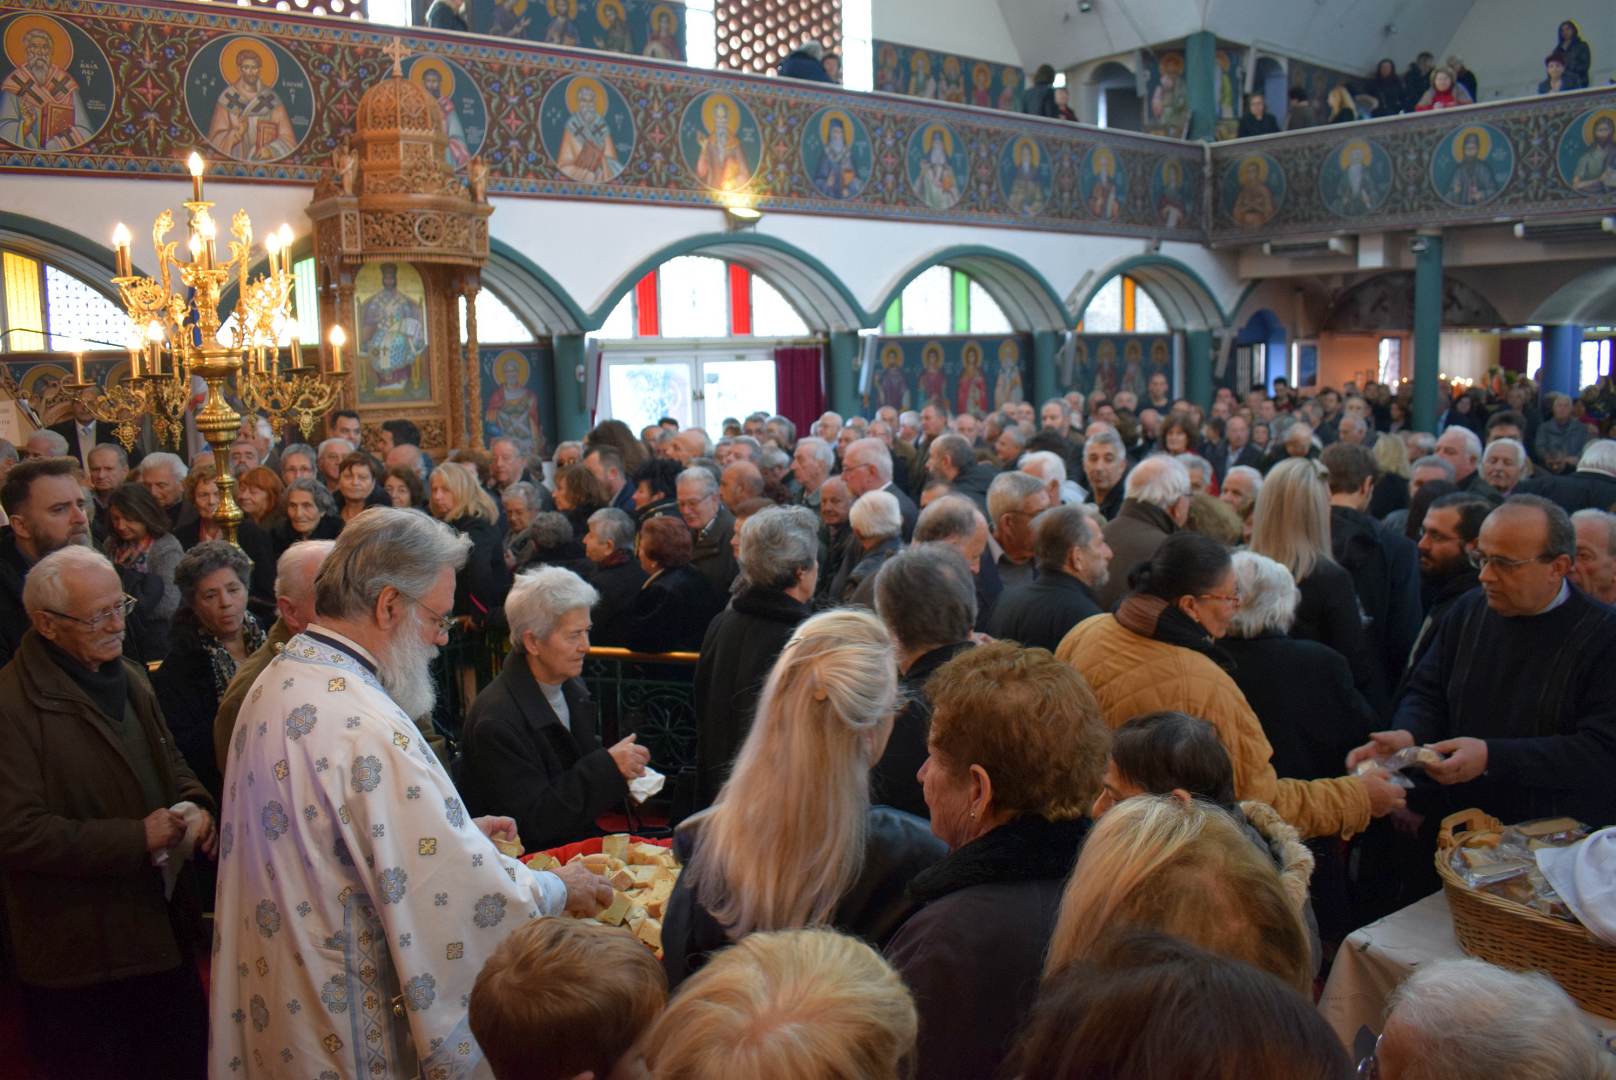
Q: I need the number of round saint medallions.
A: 14